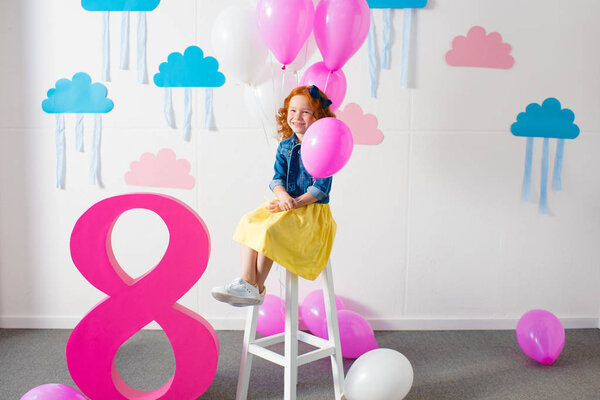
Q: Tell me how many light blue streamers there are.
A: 15